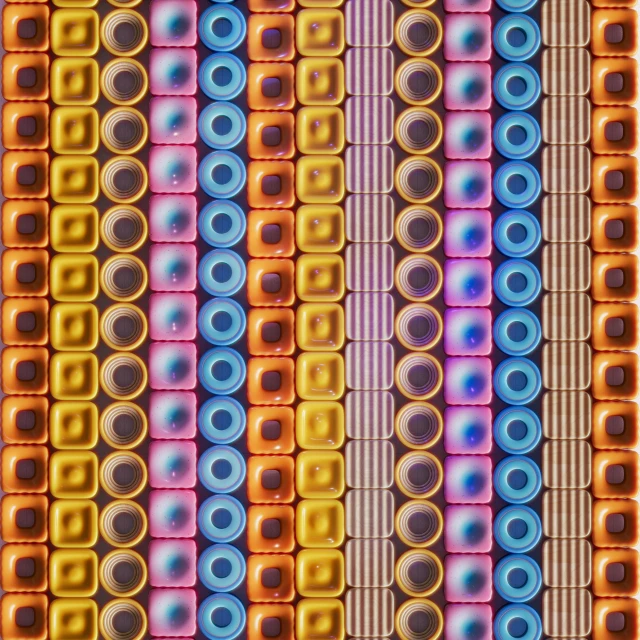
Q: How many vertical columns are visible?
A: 13